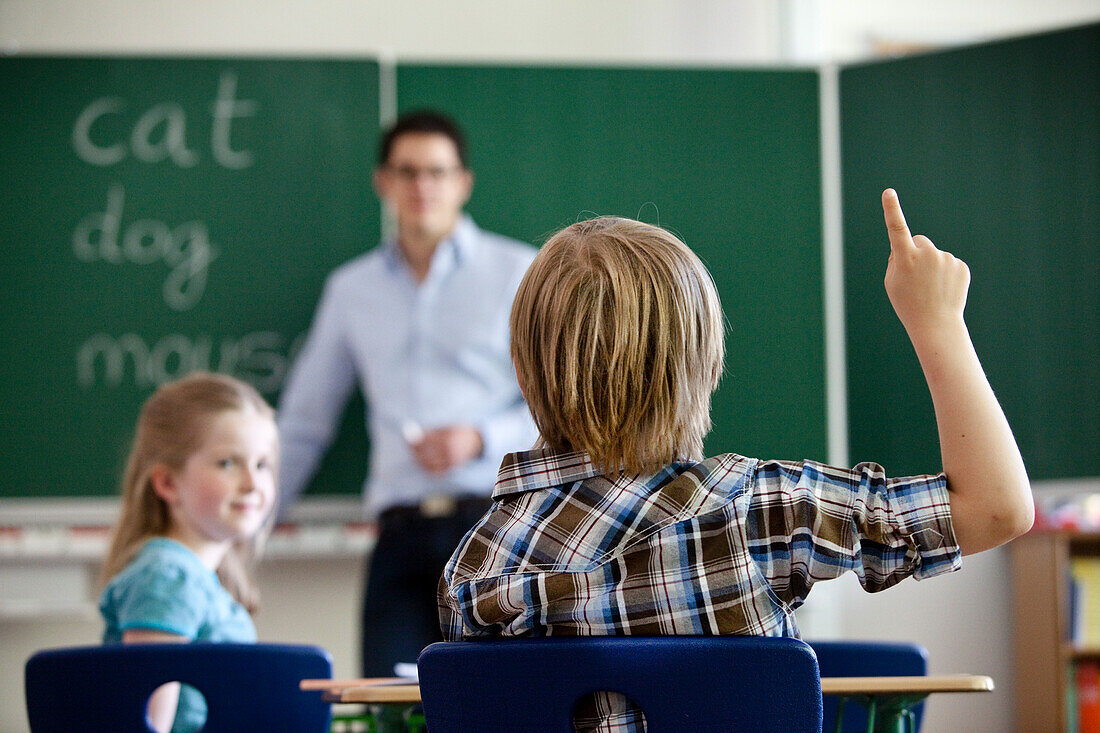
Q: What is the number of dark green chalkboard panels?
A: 3